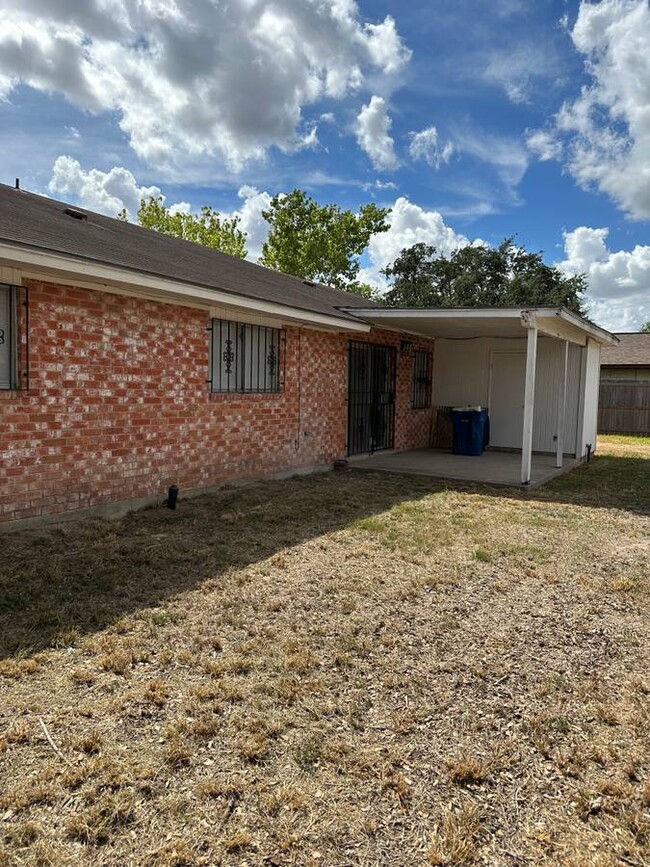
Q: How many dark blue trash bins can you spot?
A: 1